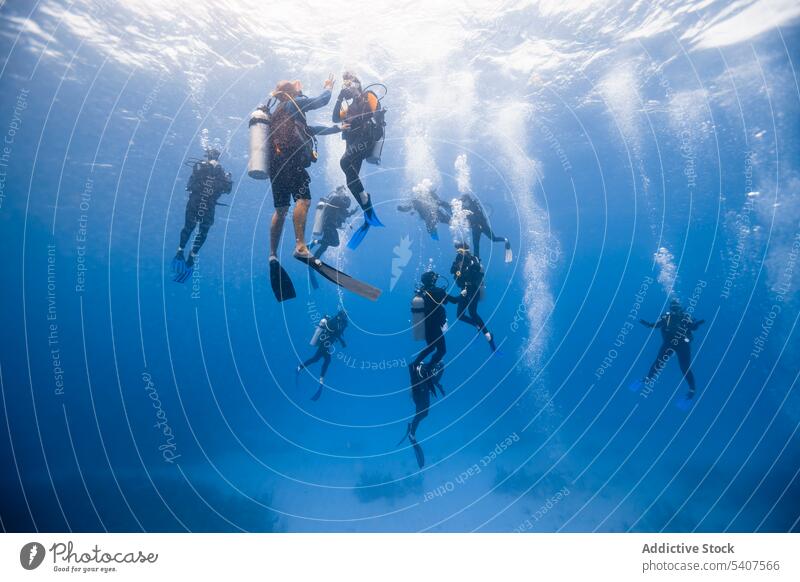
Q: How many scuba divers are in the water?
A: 11